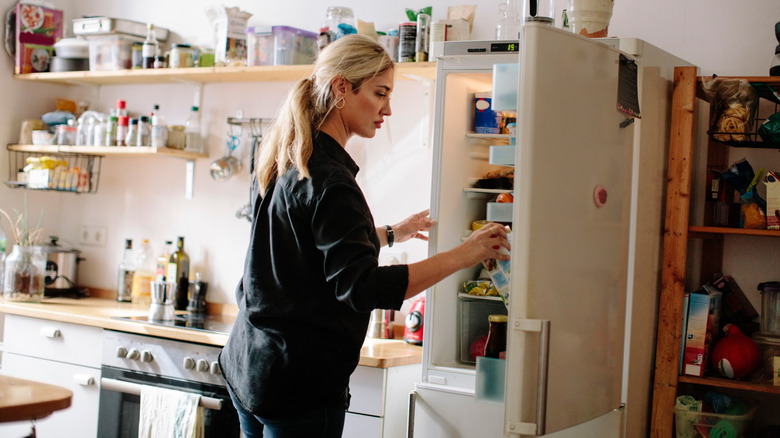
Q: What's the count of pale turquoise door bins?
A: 4